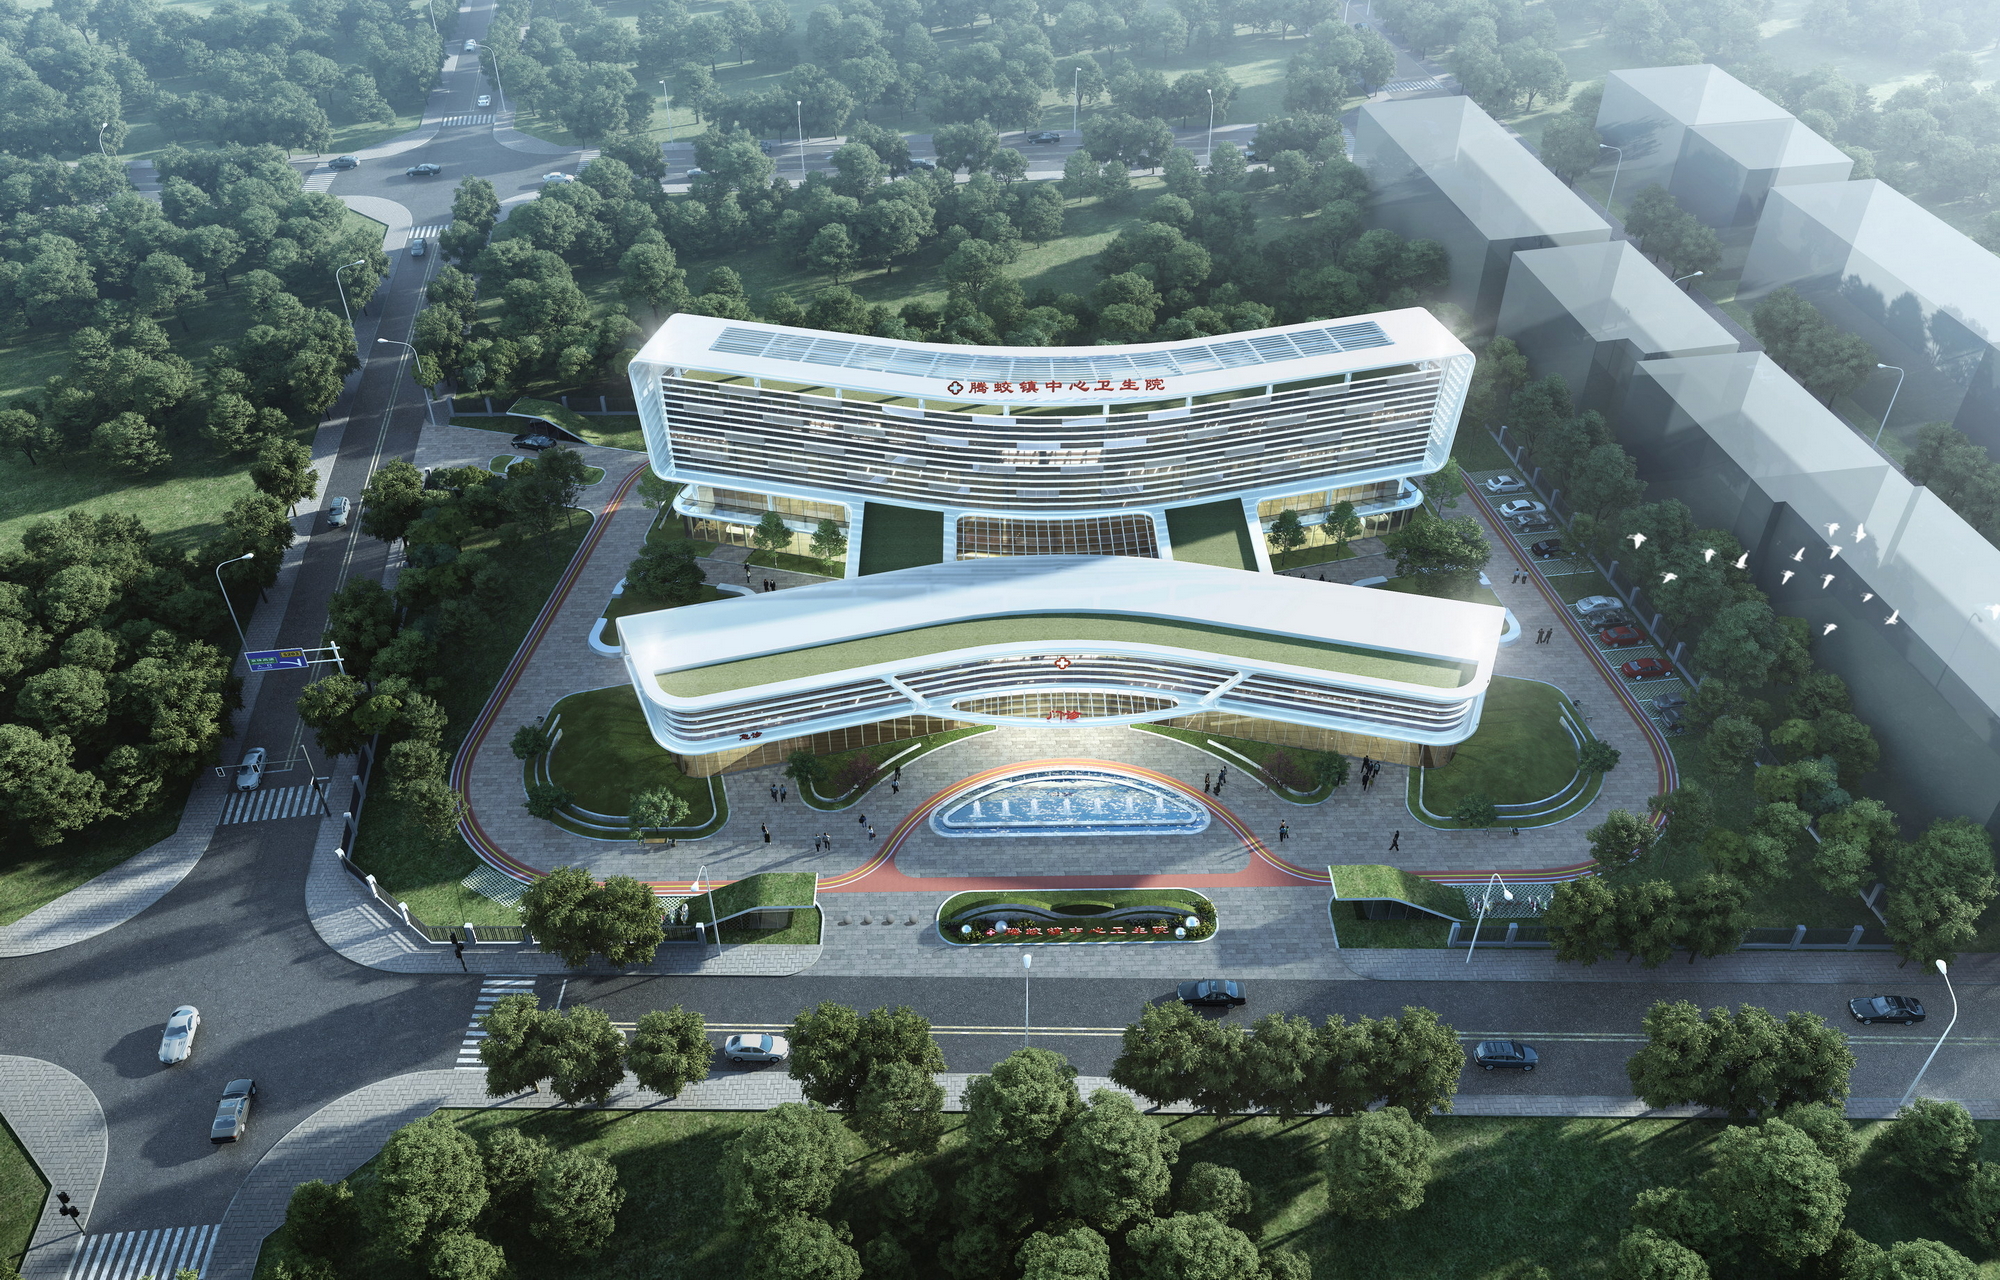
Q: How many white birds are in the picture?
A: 14